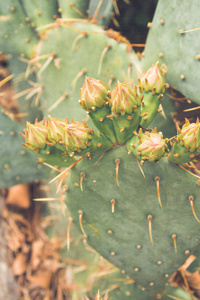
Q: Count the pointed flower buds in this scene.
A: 8